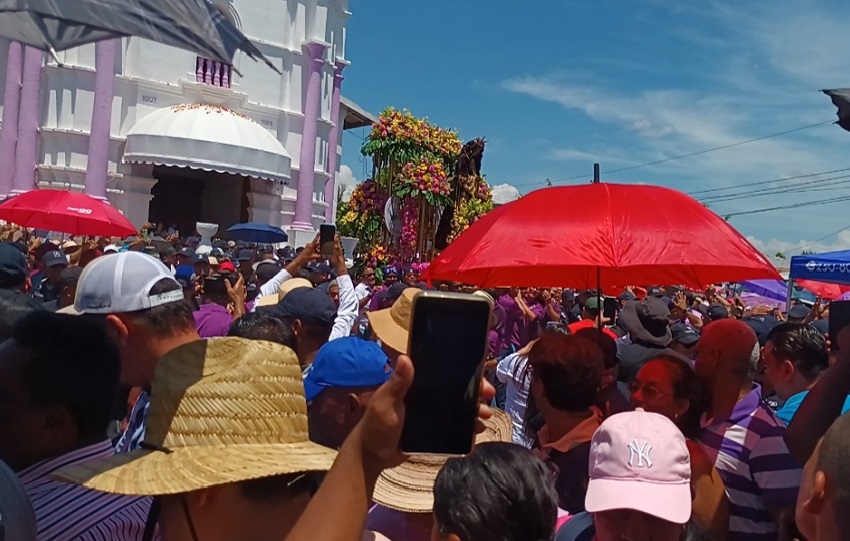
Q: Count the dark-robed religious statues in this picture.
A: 1